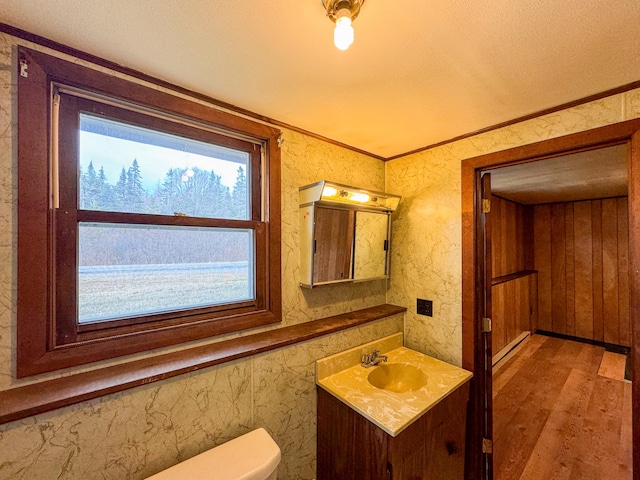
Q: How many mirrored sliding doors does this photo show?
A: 2